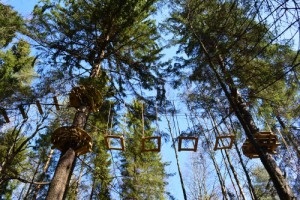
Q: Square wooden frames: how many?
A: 4